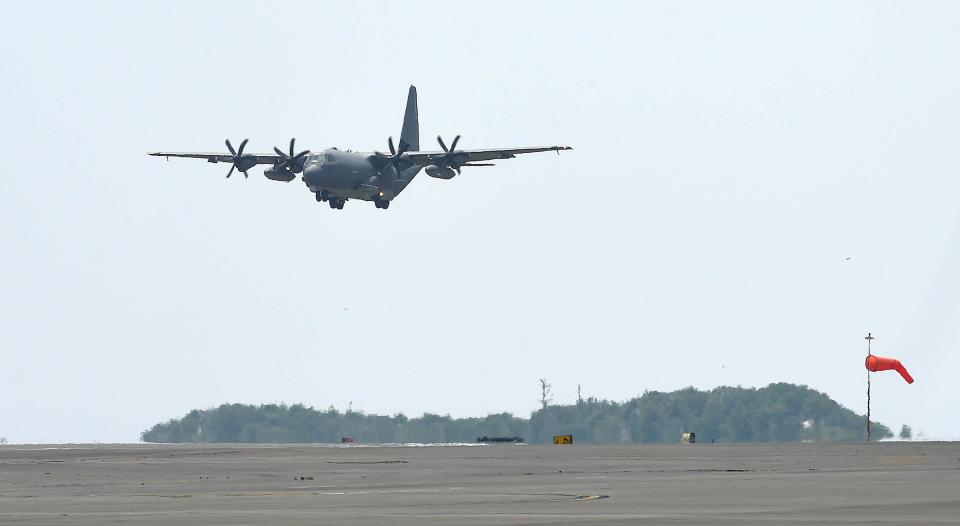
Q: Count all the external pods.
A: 2